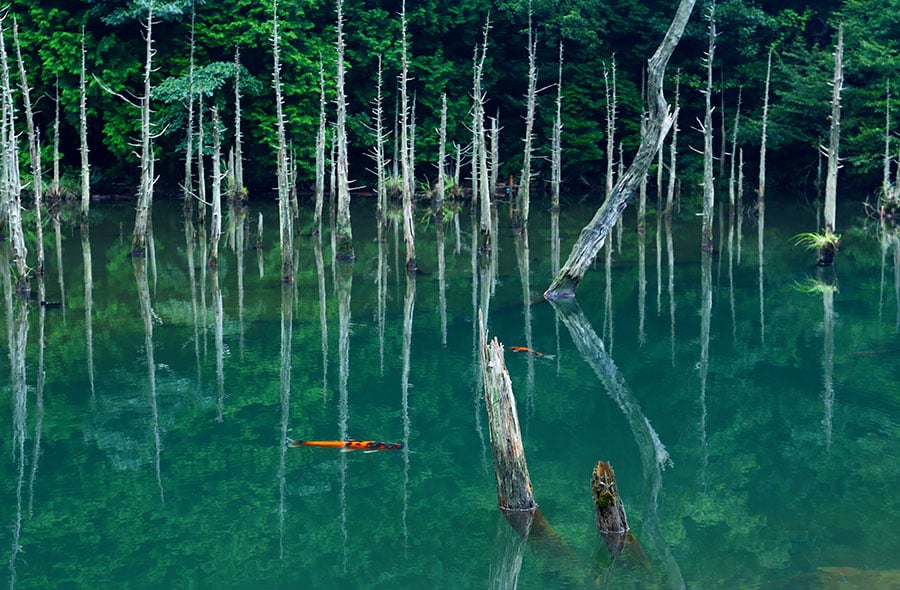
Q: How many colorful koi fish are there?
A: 2